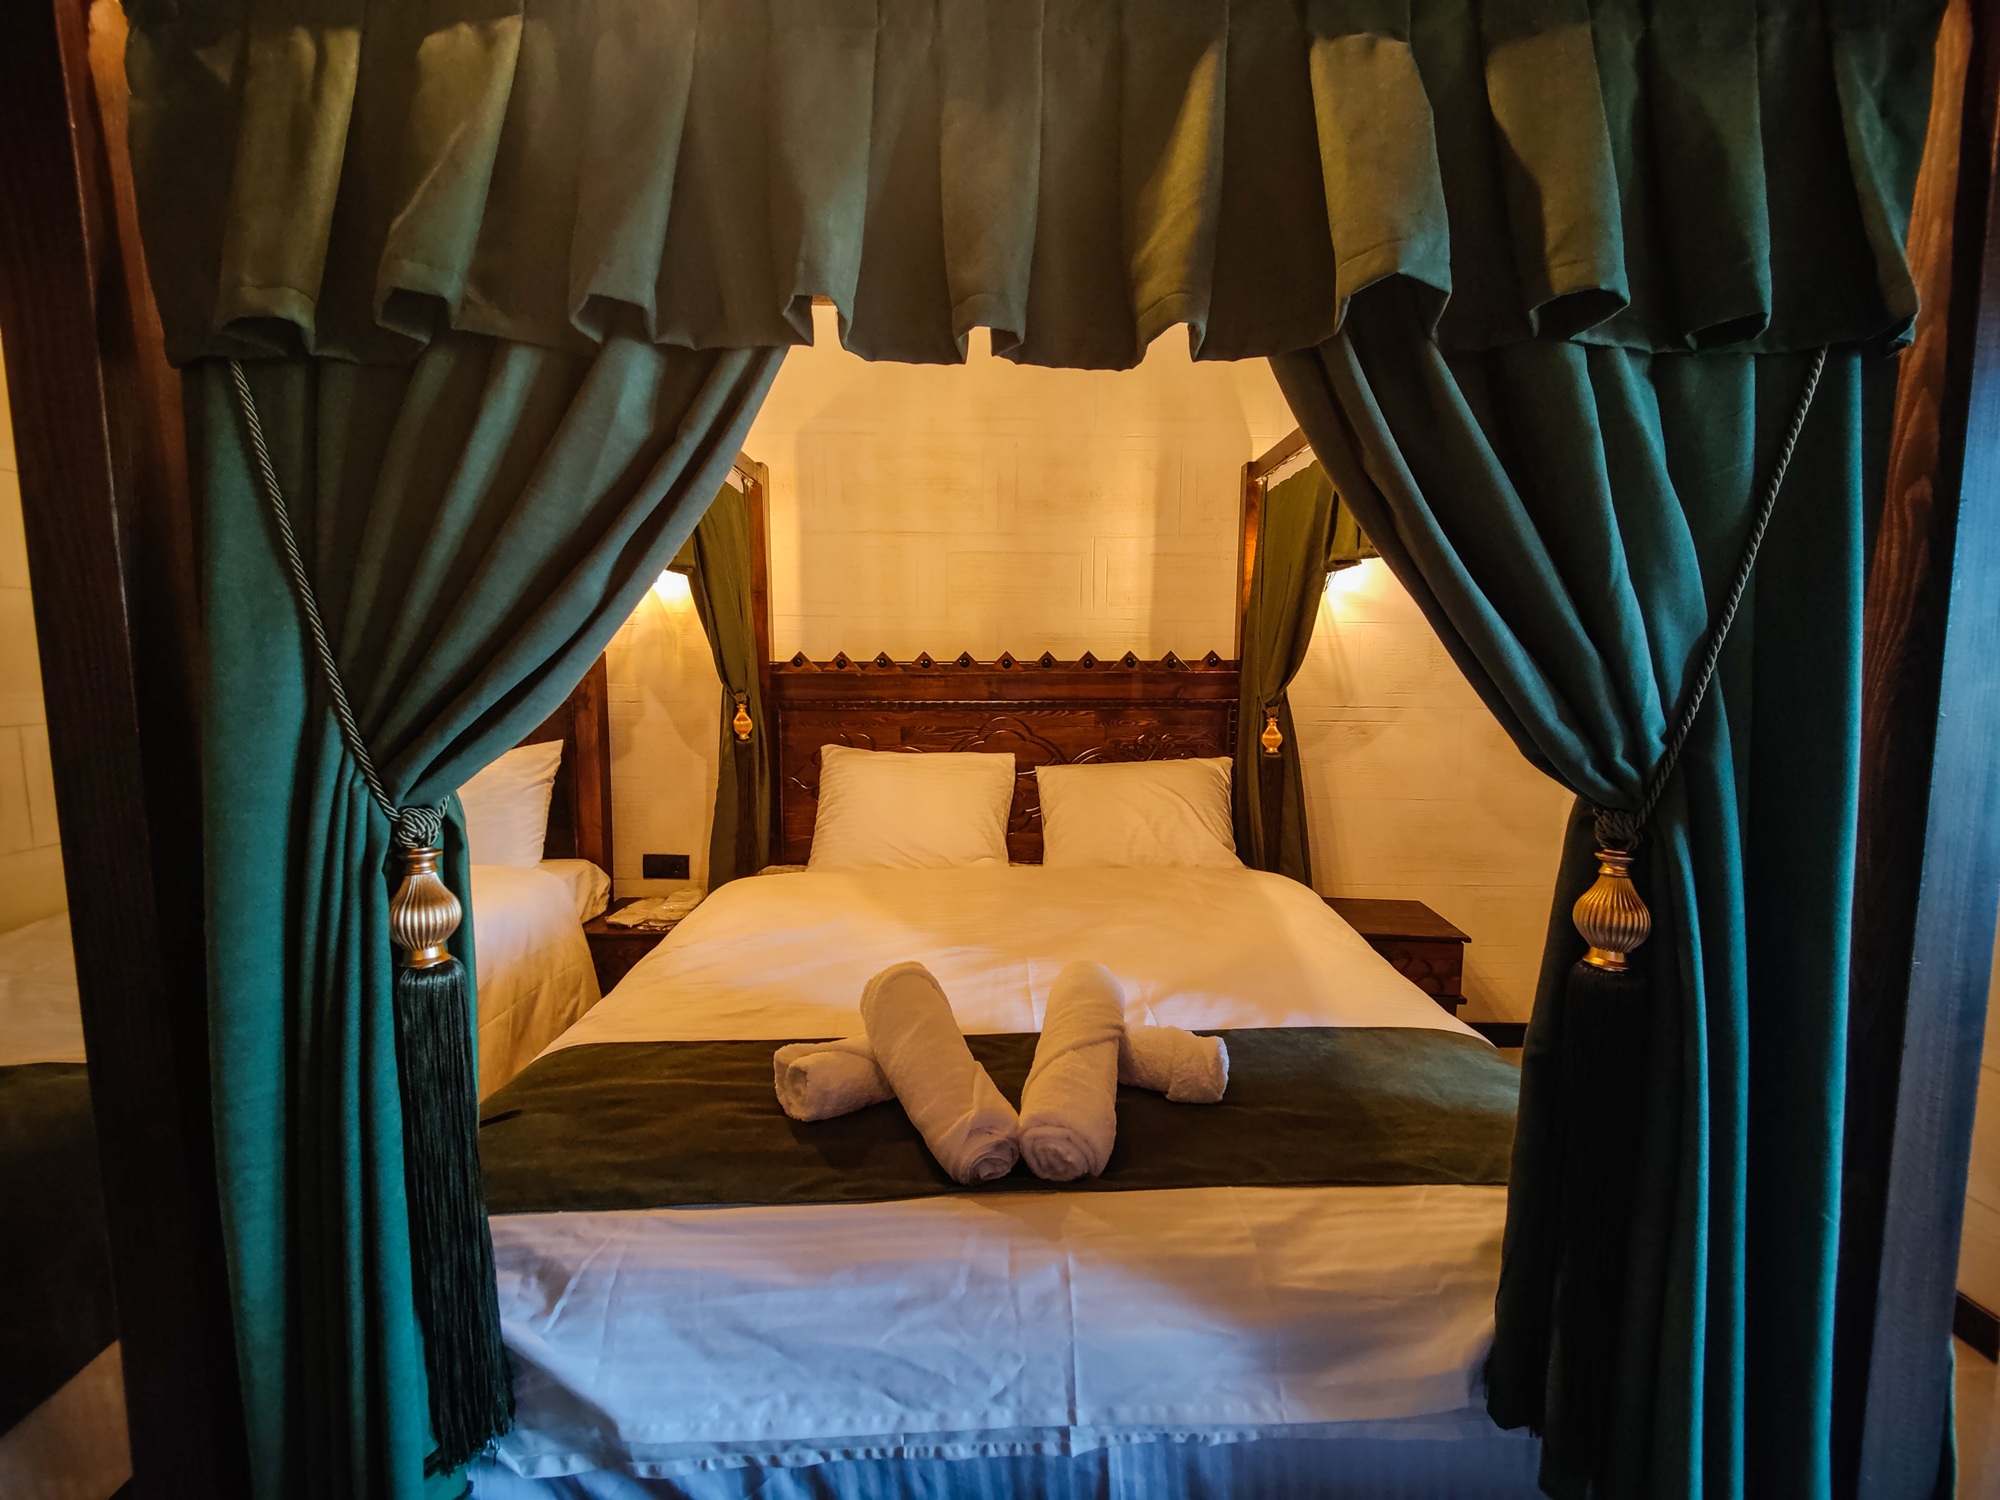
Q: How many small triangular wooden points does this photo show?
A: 11